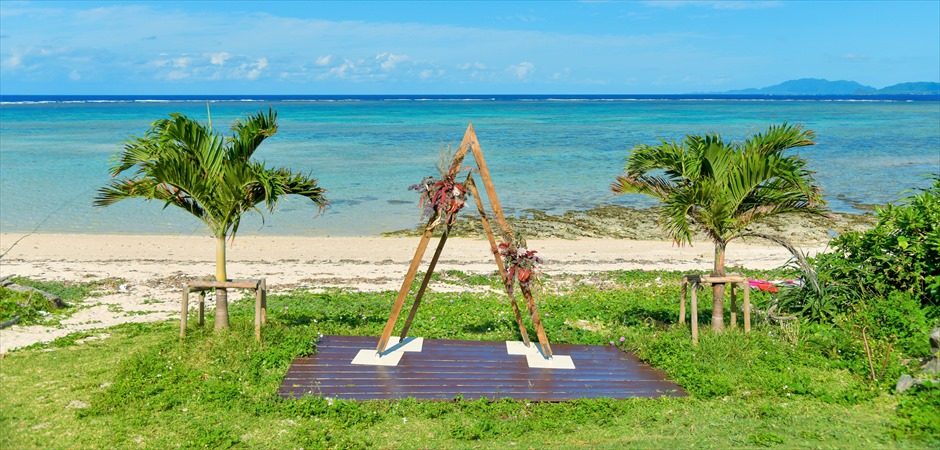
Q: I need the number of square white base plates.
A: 4